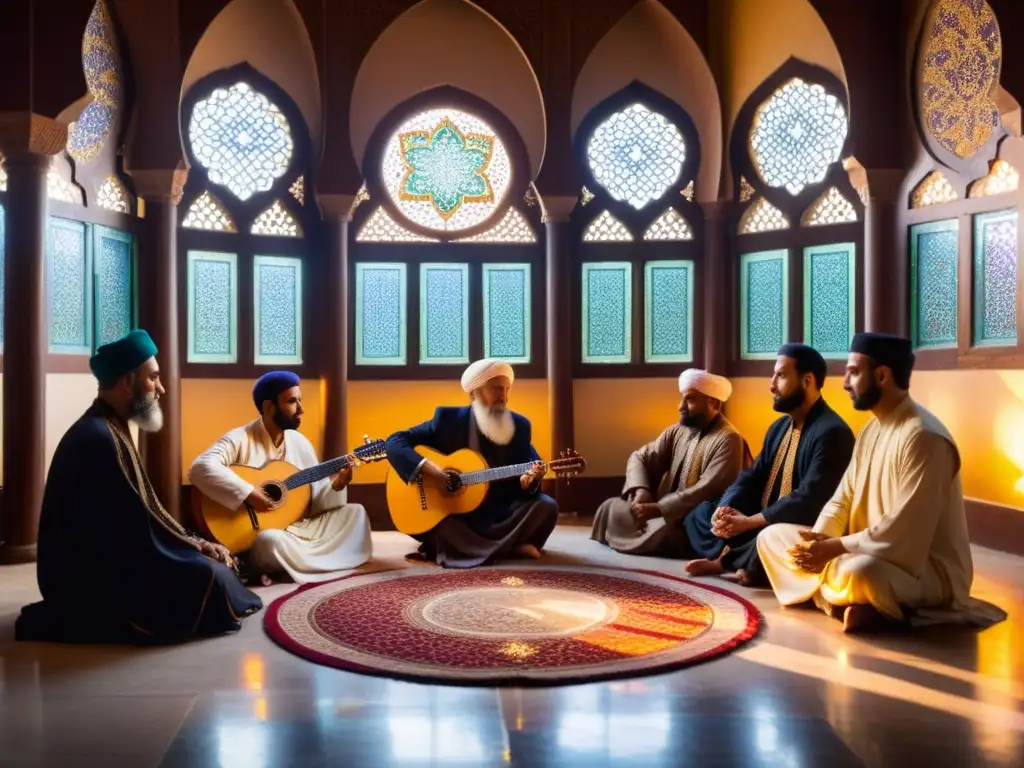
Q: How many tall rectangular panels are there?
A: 13